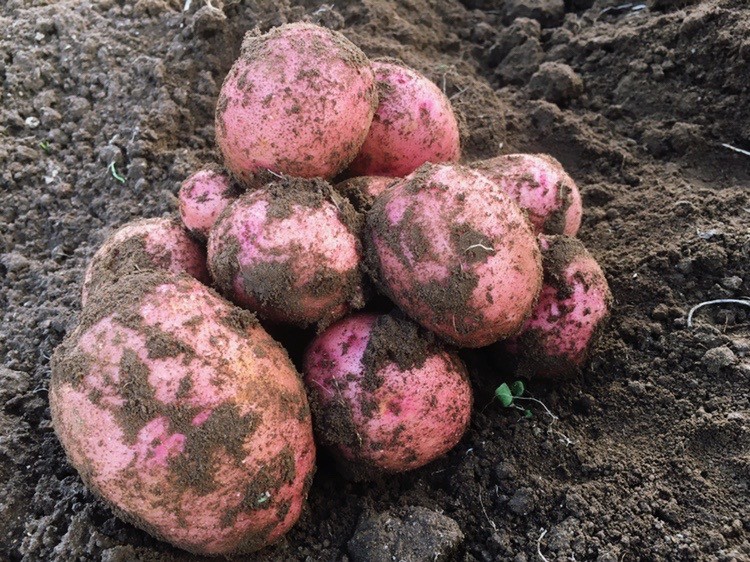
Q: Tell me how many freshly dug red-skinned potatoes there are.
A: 11